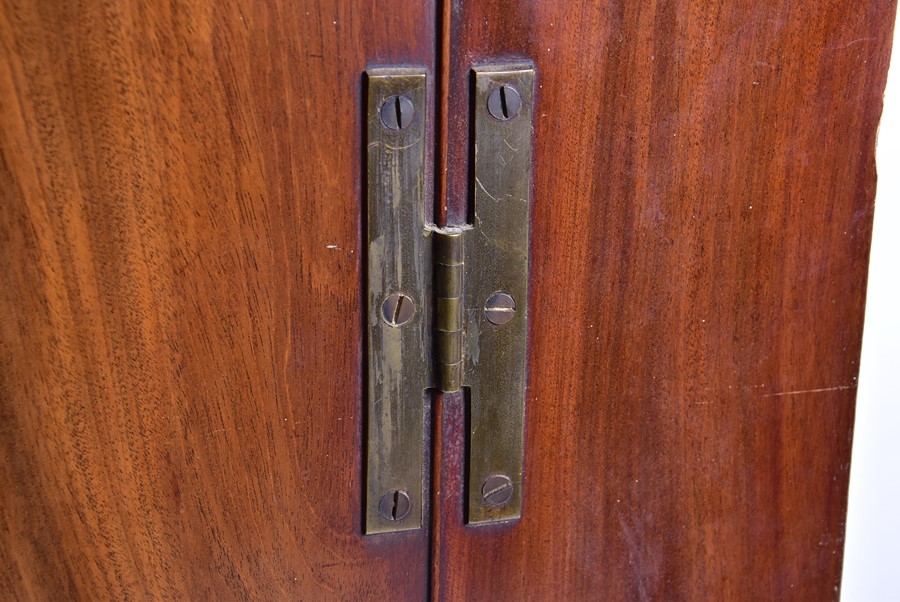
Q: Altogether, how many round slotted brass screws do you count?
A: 6